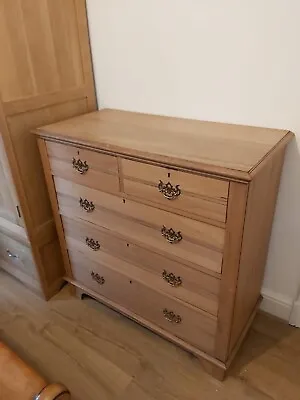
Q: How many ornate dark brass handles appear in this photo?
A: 8